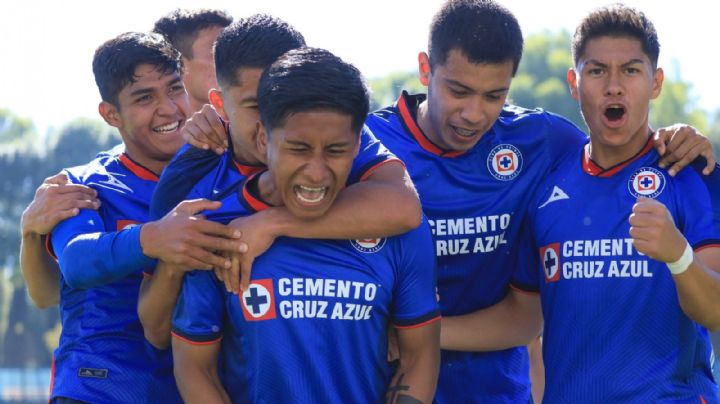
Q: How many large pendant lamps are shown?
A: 0